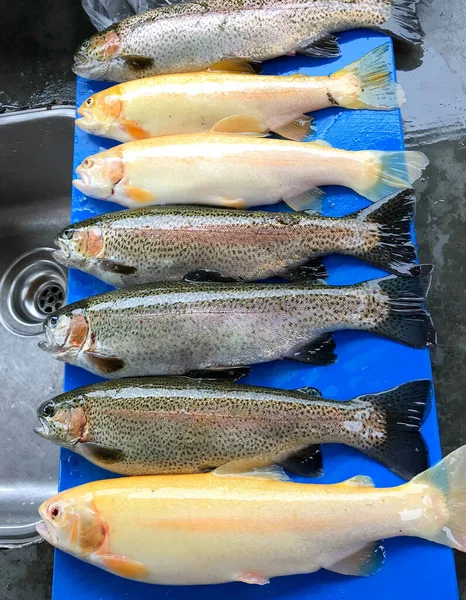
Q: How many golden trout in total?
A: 3